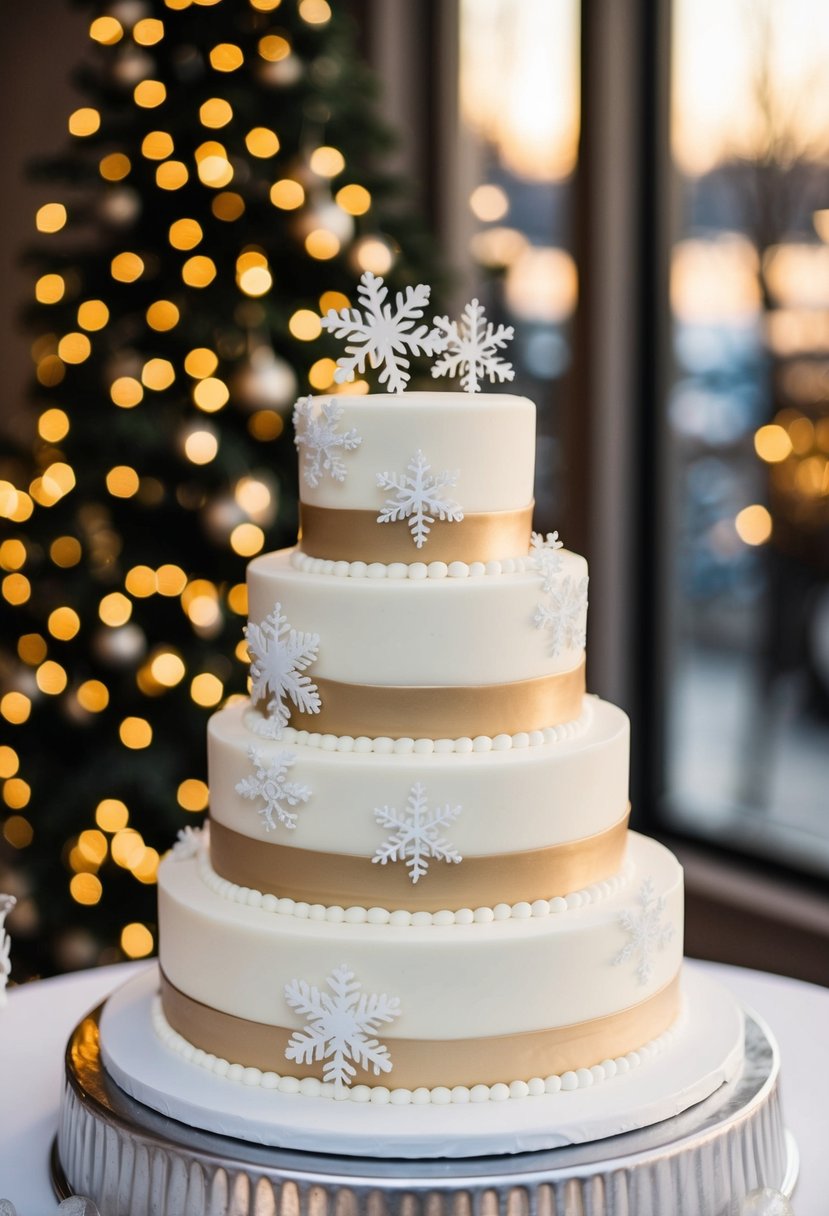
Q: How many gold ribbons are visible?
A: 4